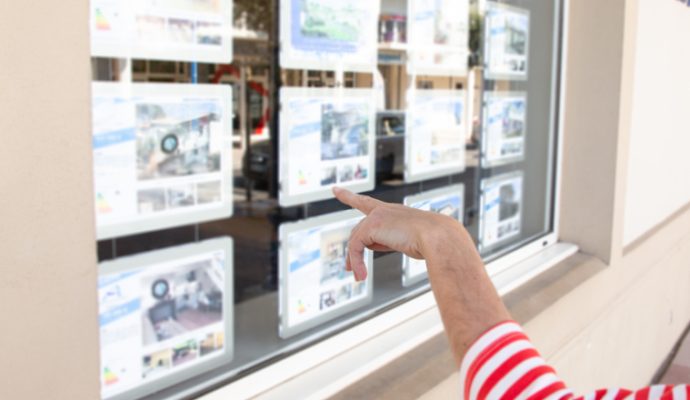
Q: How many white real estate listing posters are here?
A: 12